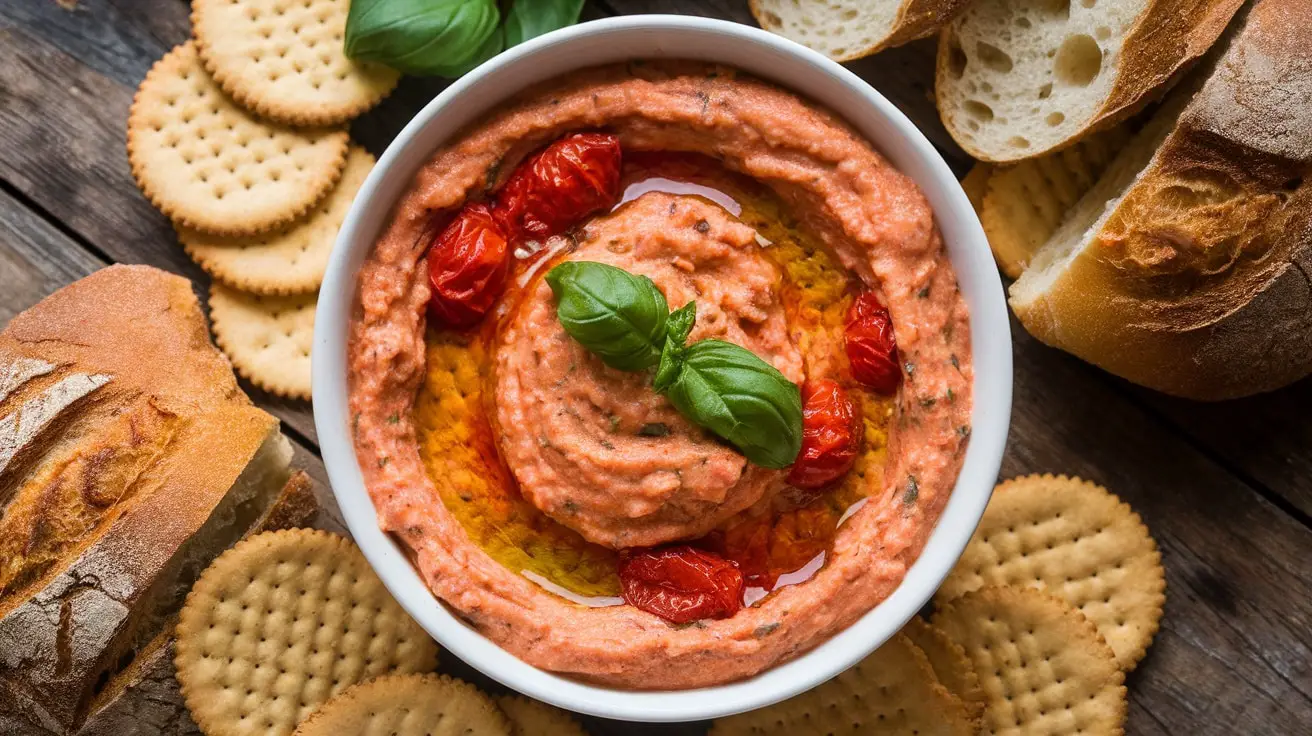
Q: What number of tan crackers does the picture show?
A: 13